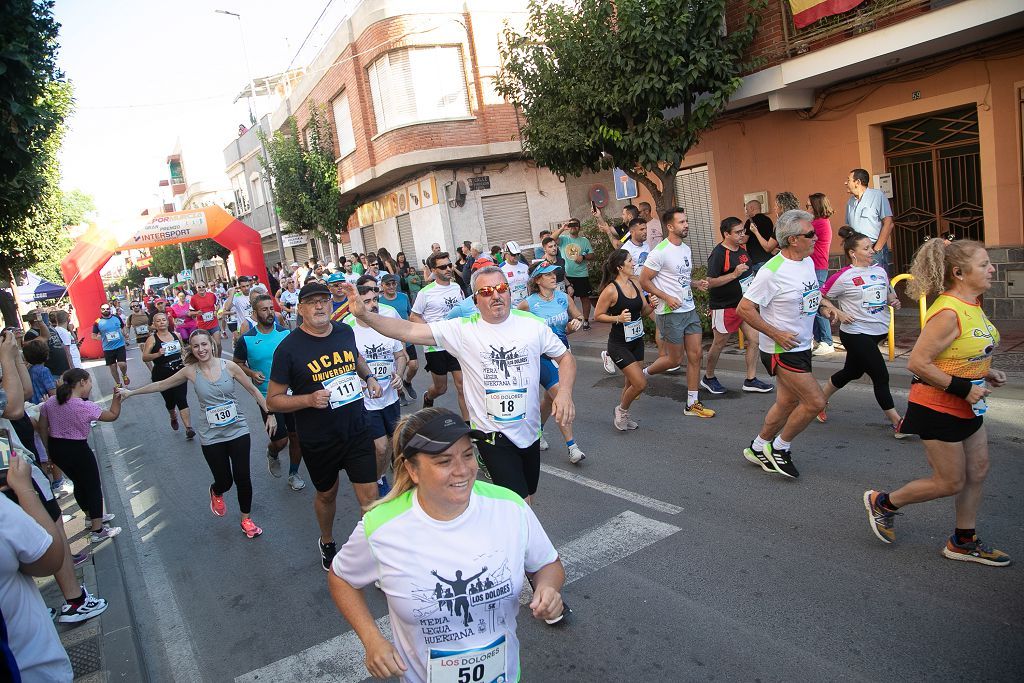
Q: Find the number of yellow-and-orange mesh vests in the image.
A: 1